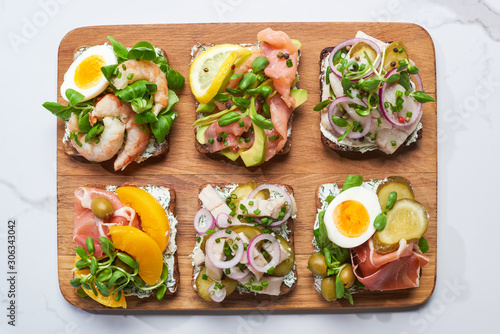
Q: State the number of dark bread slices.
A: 6